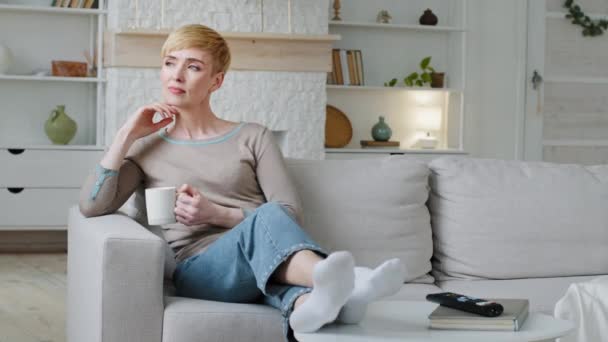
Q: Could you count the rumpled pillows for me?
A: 2